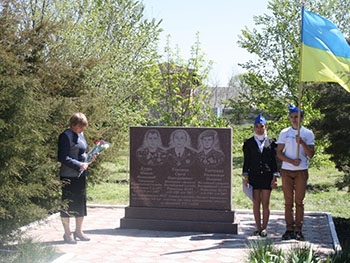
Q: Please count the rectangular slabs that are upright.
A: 1